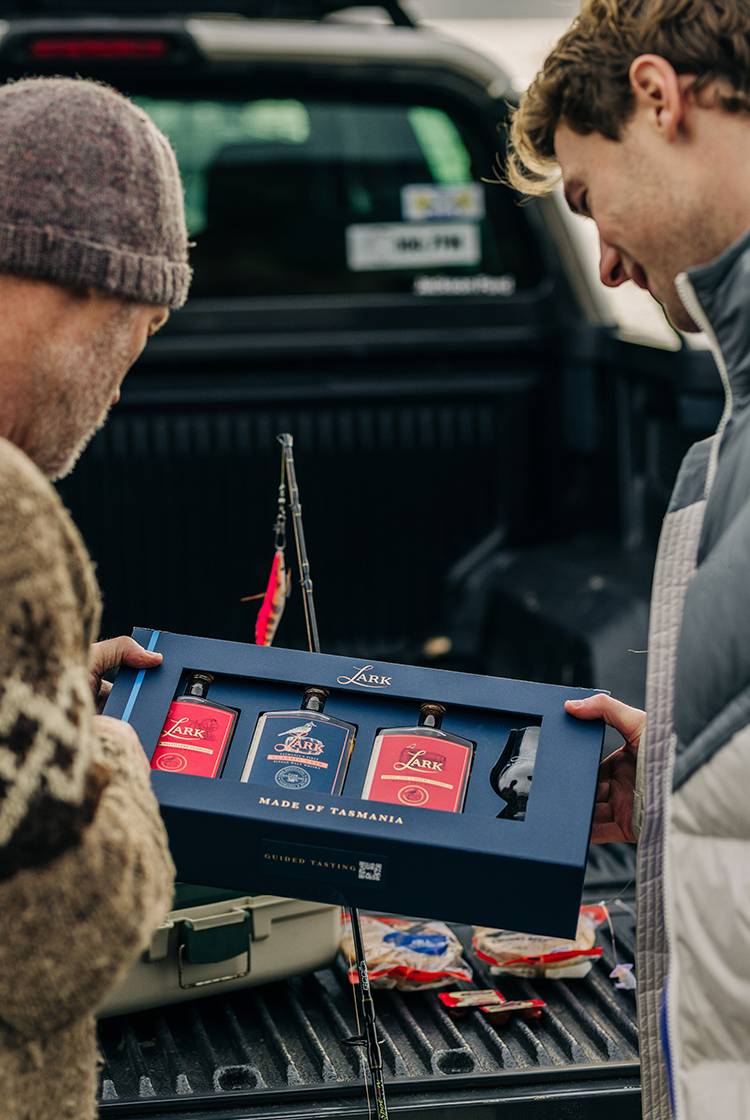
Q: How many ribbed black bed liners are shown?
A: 1